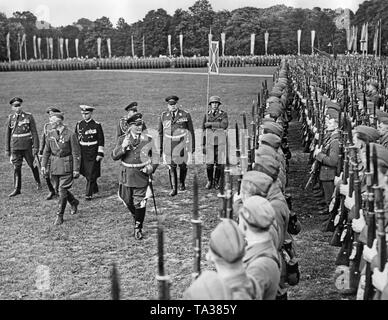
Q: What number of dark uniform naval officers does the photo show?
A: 1